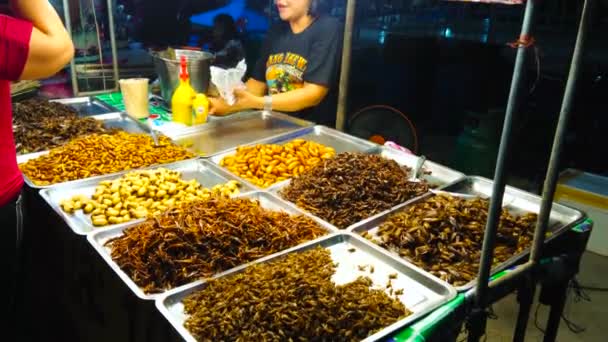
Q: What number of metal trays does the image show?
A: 10